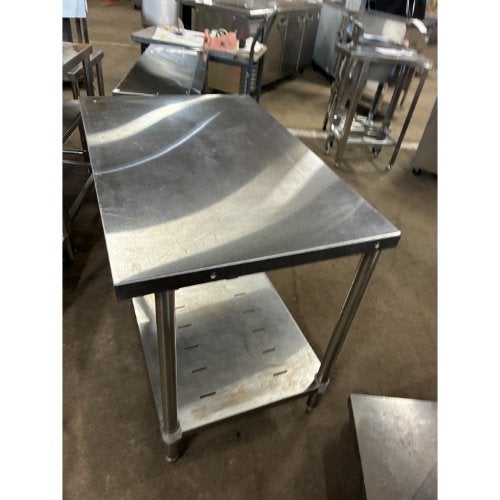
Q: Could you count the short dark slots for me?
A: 10